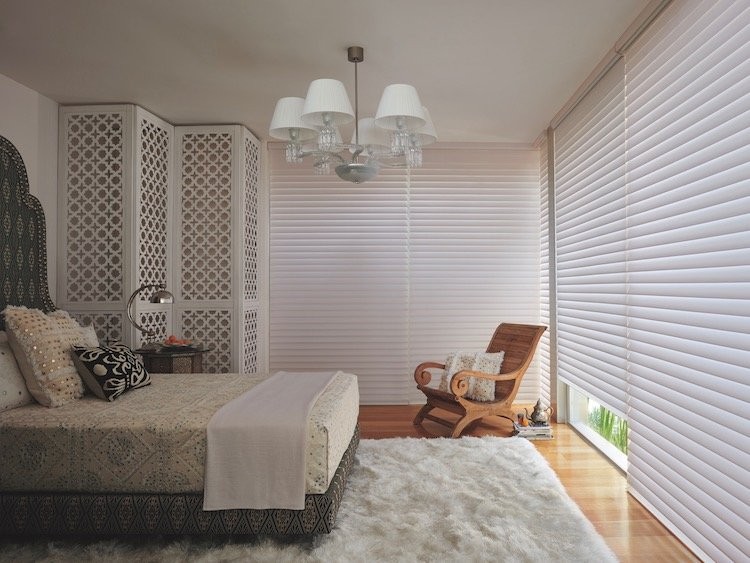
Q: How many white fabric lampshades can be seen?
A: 6